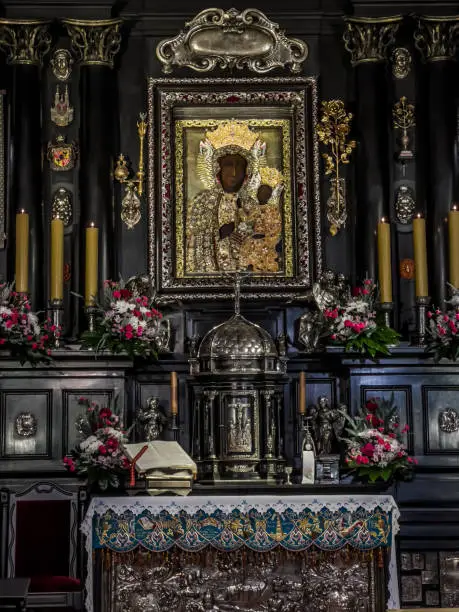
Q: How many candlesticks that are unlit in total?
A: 2